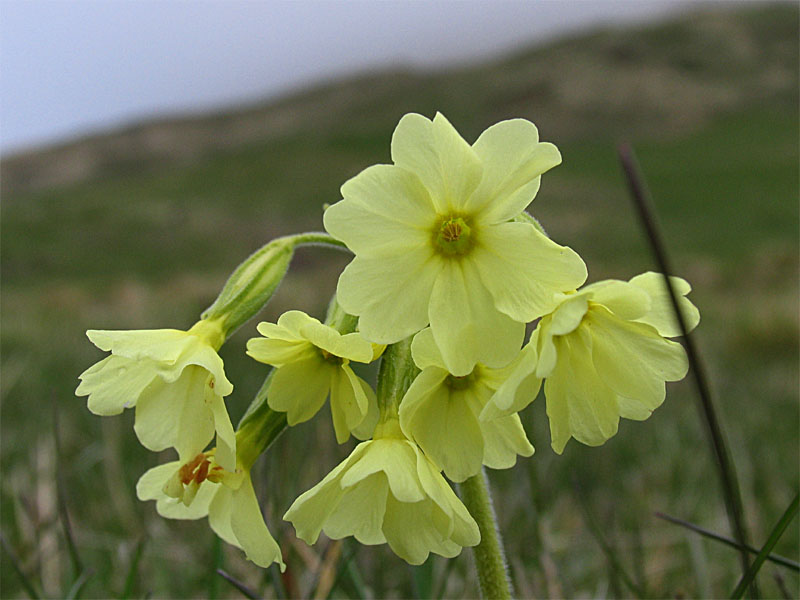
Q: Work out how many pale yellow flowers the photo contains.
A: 7